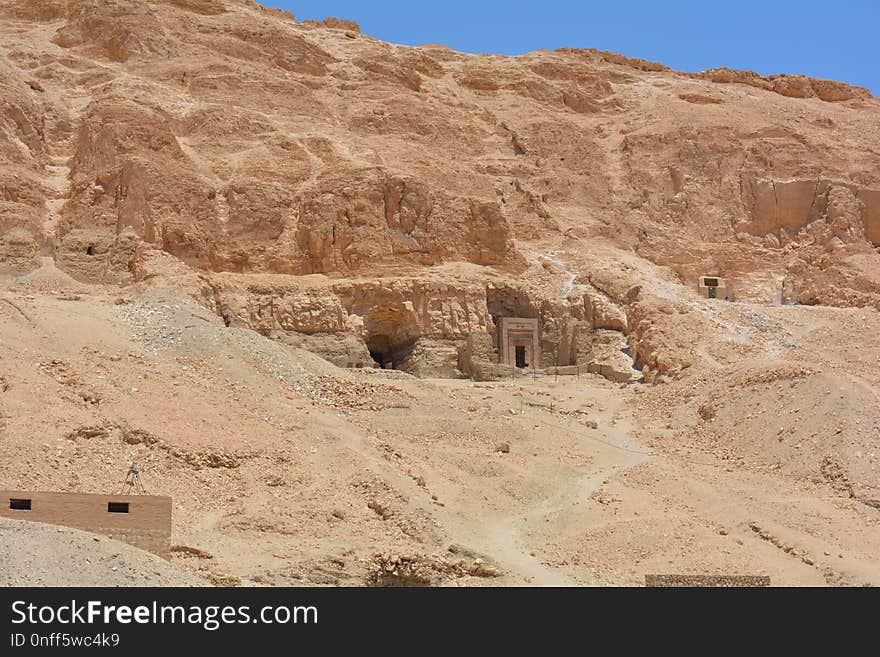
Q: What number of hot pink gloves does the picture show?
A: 0